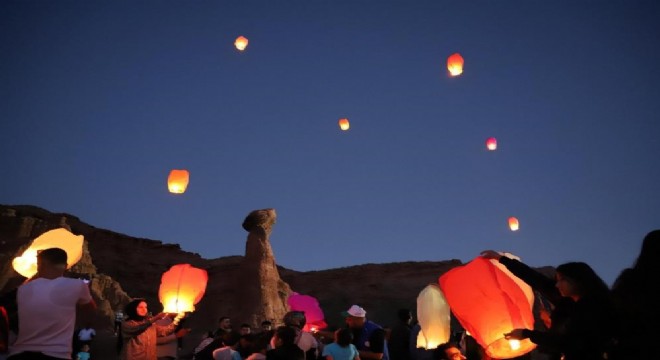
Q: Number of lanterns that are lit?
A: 12